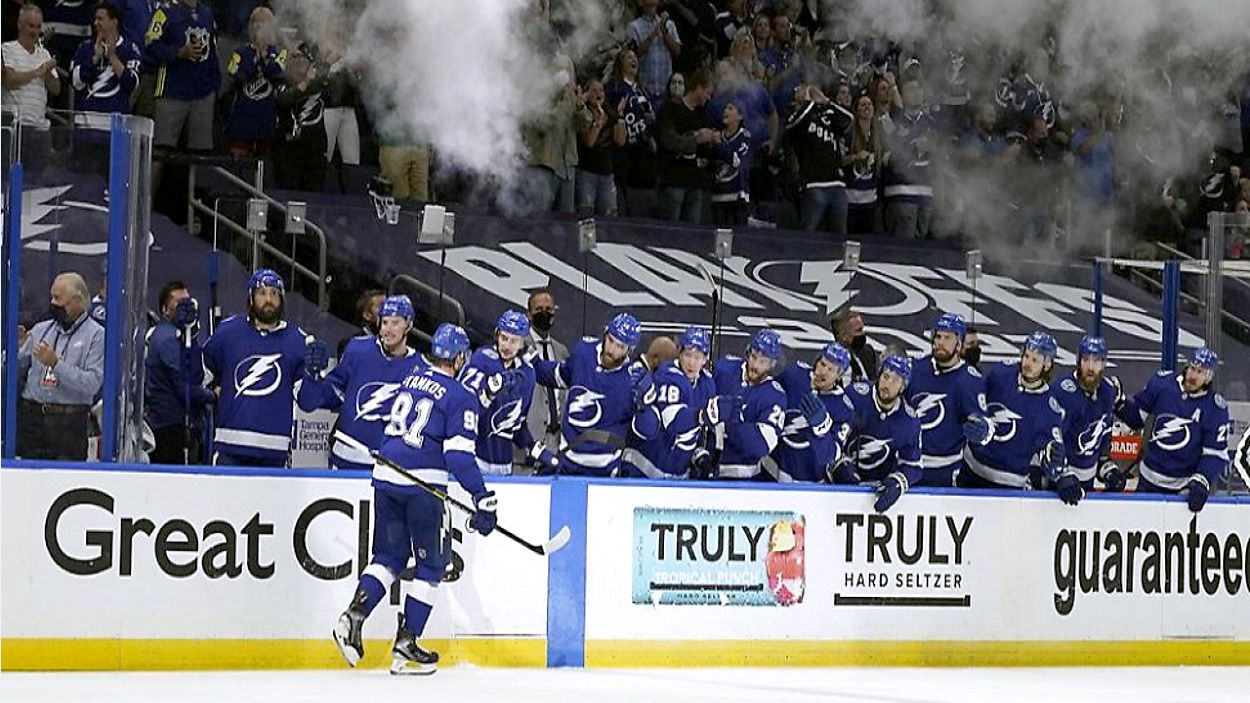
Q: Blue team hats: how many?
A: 13